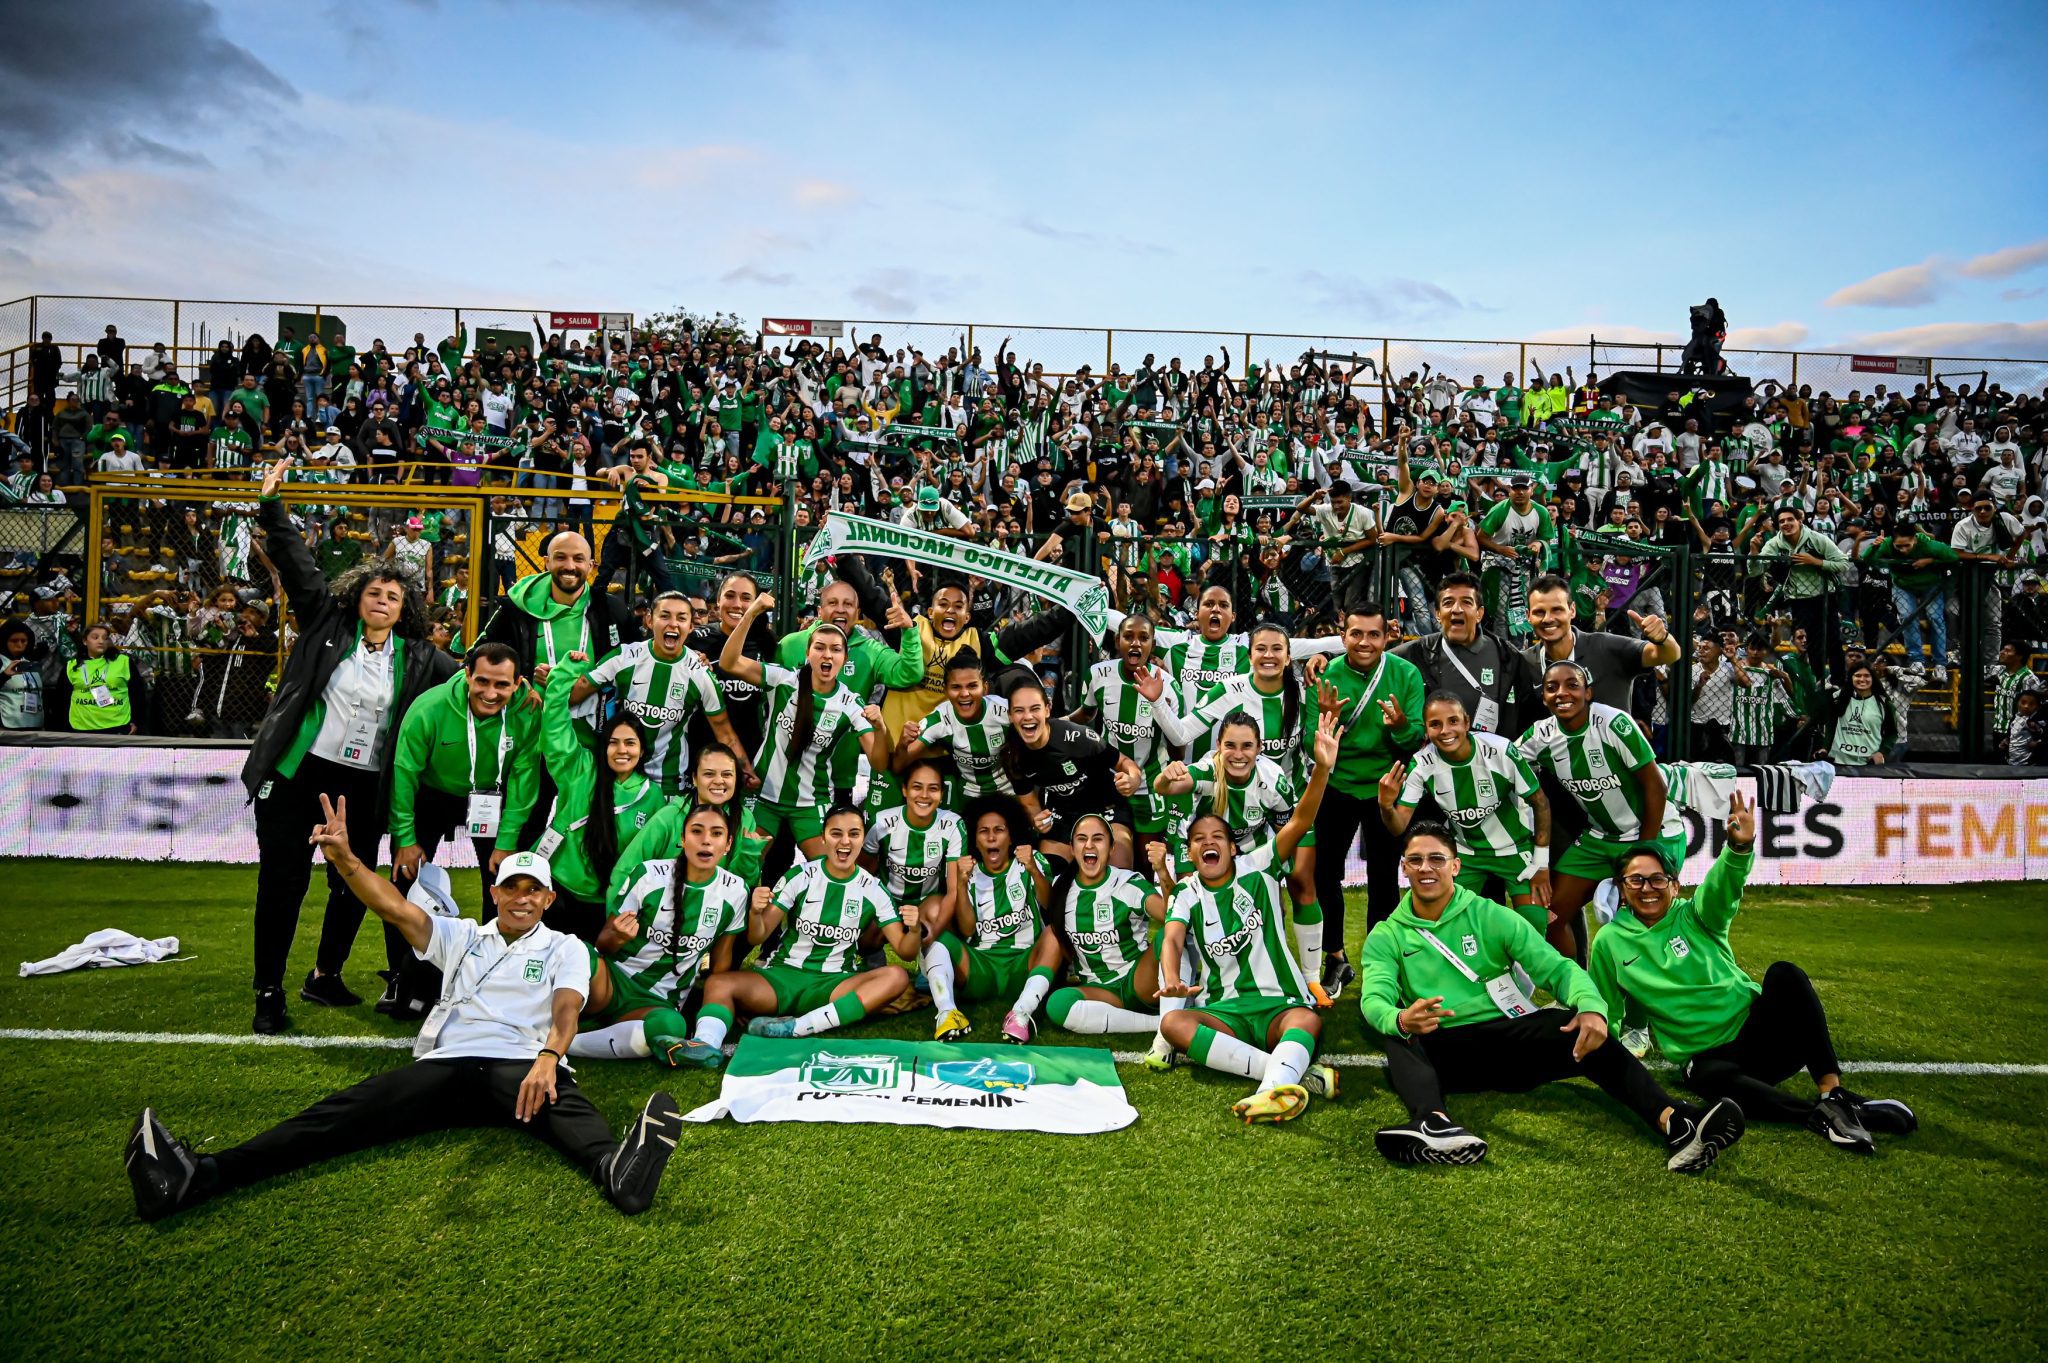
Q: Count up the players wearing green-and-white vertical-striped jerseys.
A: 15